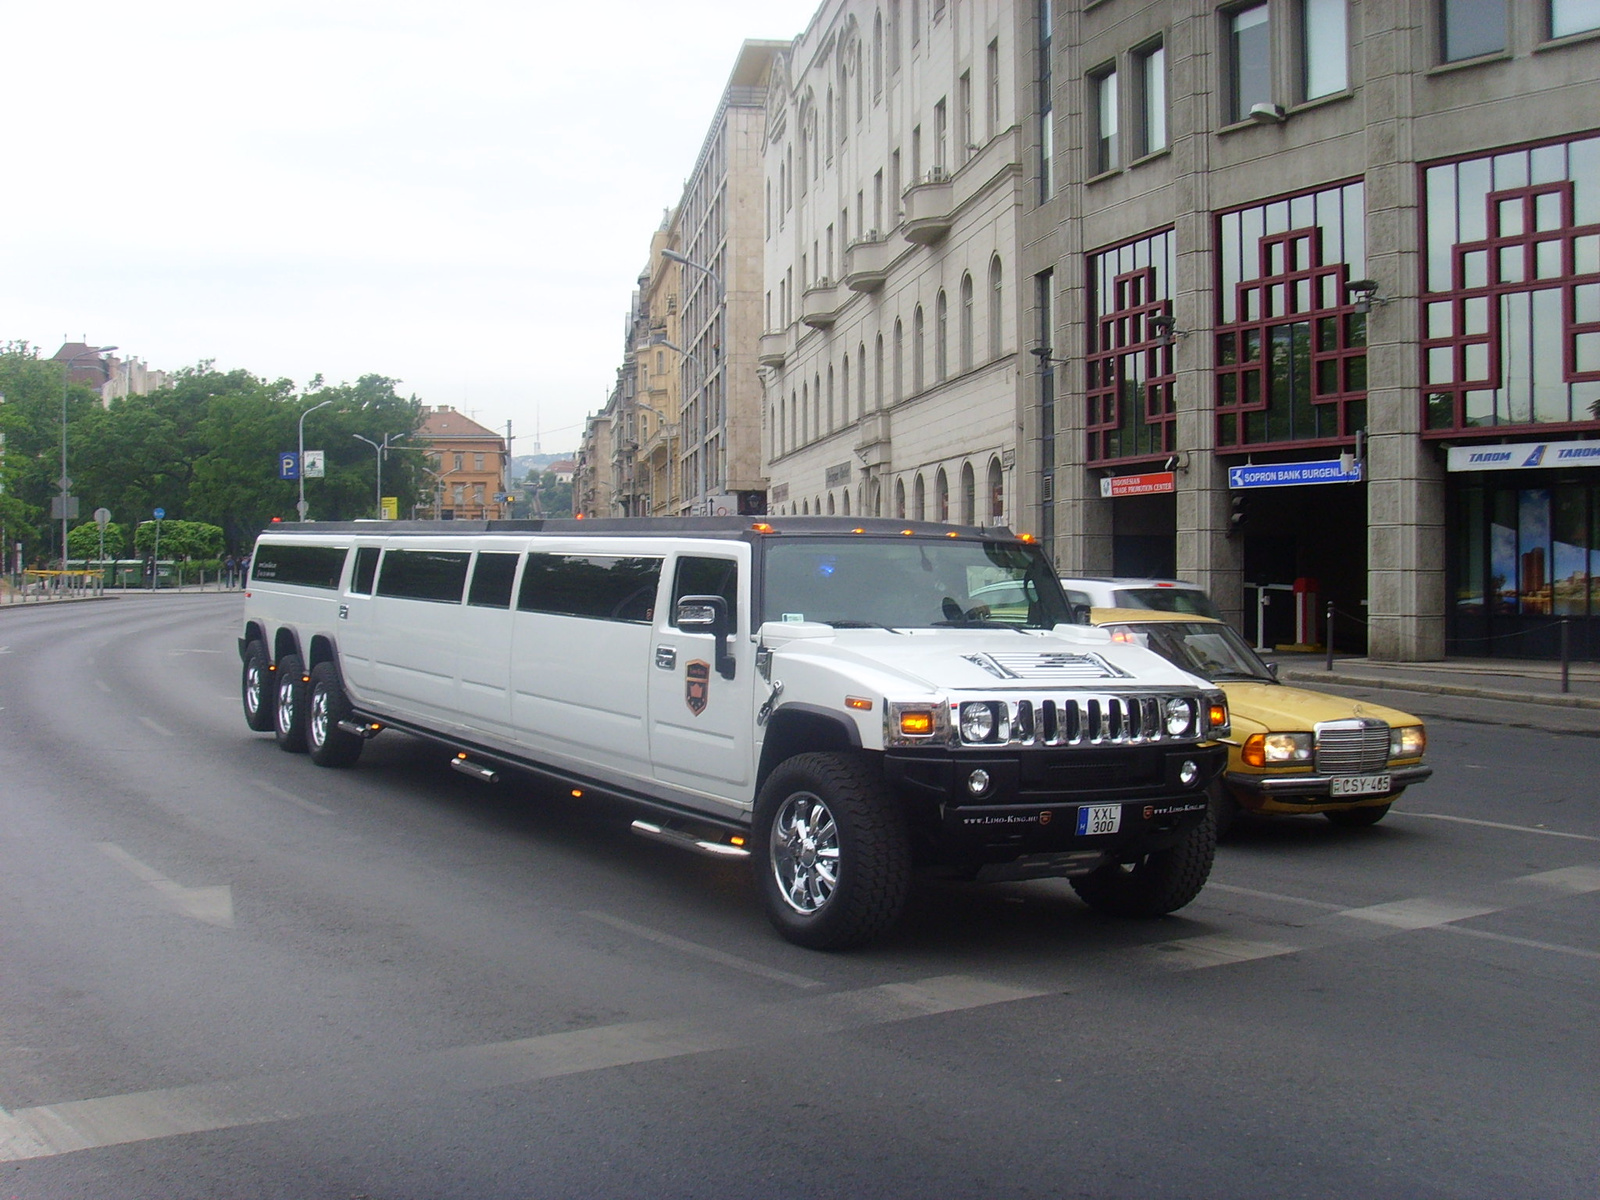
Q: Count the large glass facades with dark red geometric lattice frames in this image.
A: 3